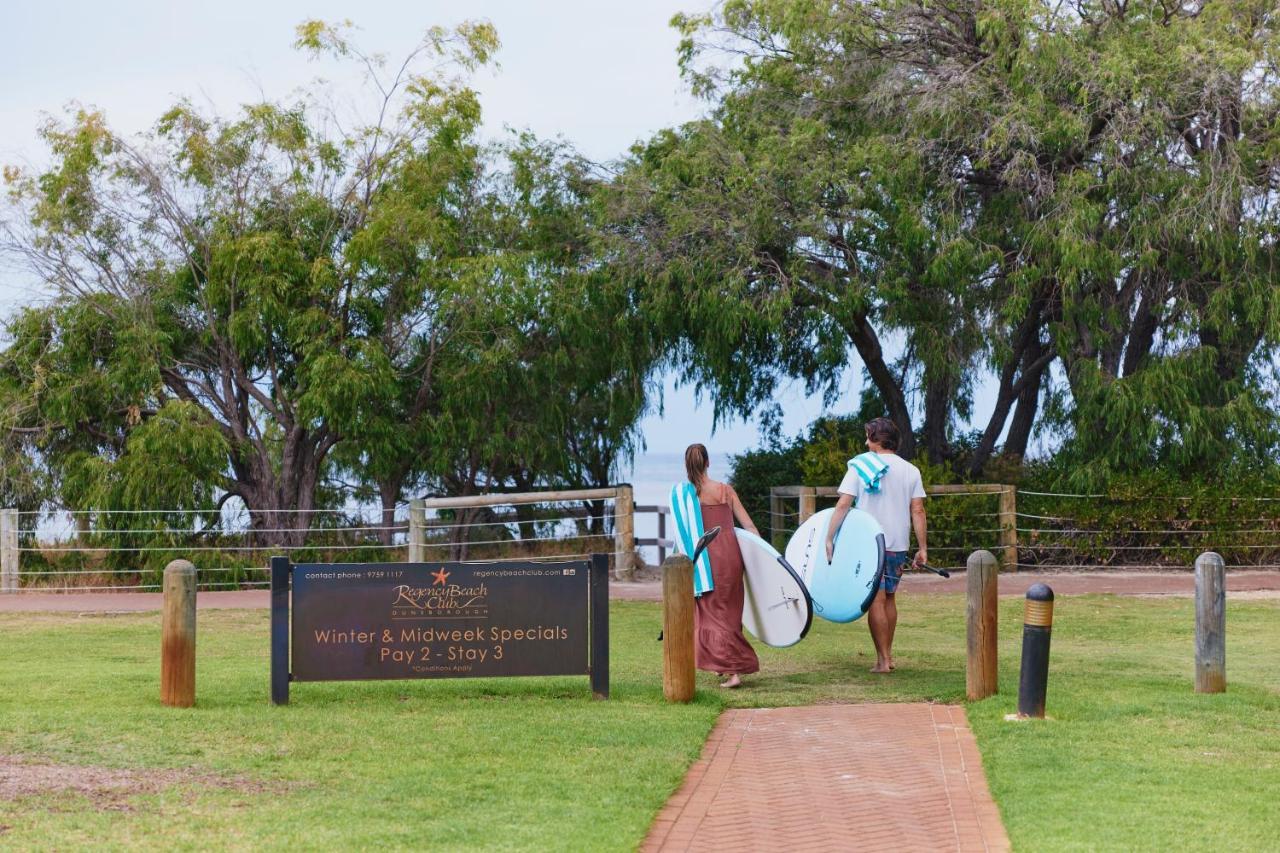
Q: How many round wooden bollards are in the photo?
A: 4